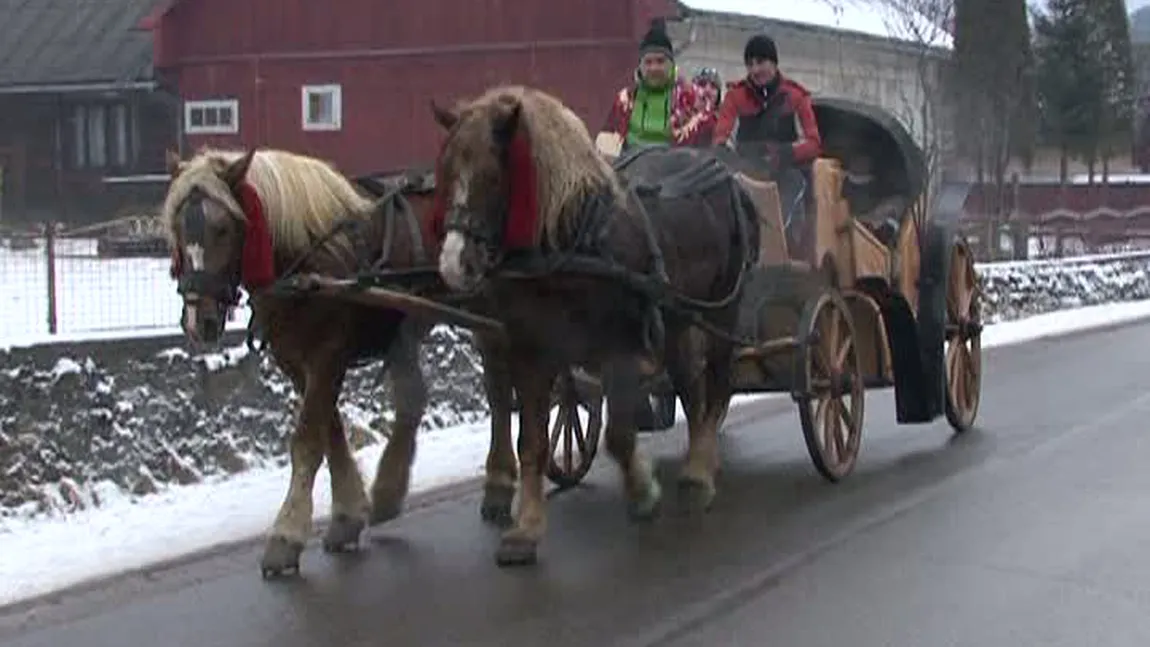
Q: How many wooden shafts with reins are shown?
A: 1